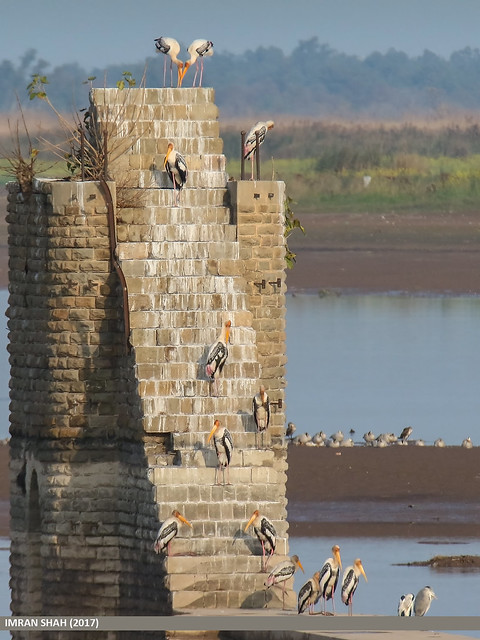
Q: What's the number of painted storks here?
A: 13